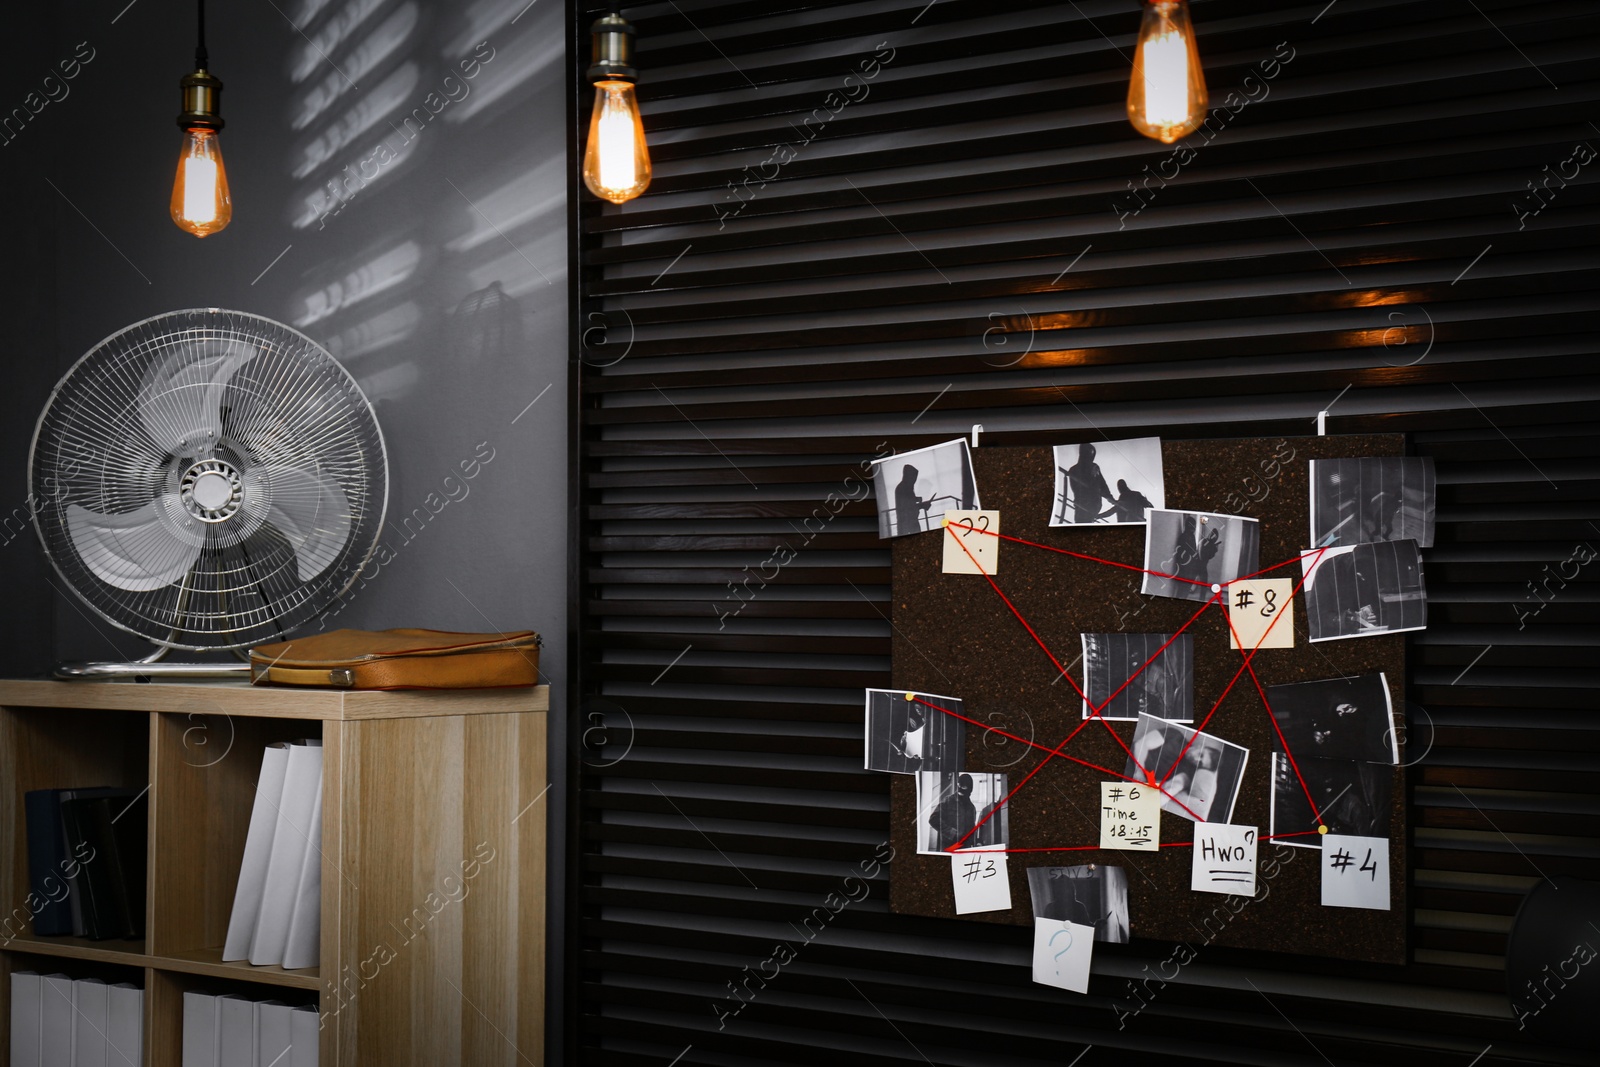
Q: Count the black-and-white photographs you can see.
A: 12